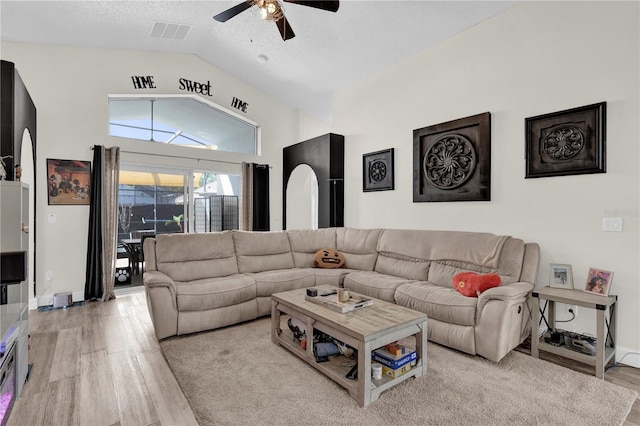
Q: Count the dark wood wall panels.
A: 3